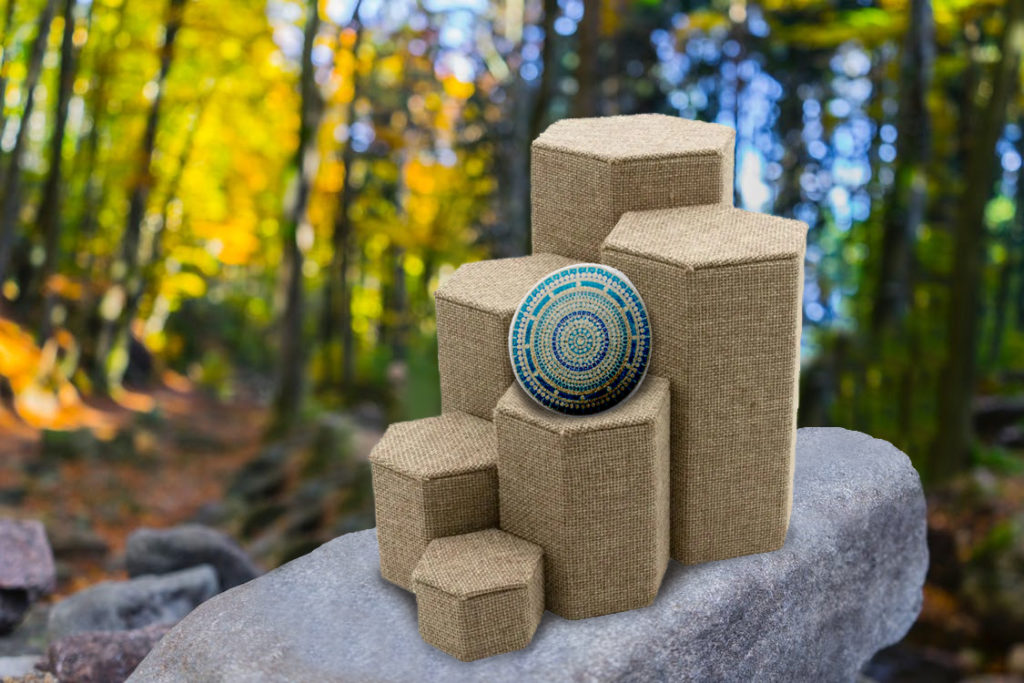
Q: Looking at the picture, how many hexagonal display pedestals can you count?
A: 6